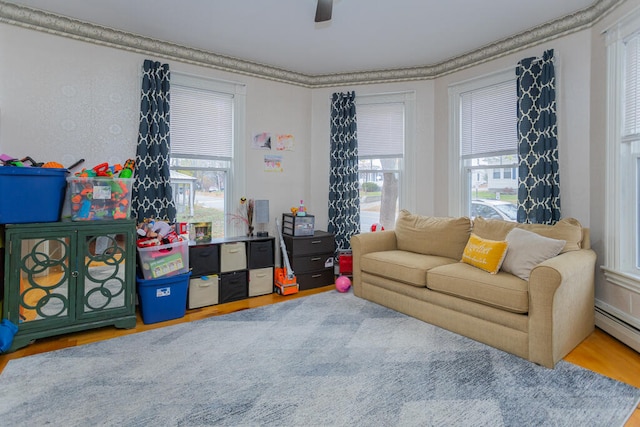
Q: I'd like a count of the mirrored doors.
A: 2